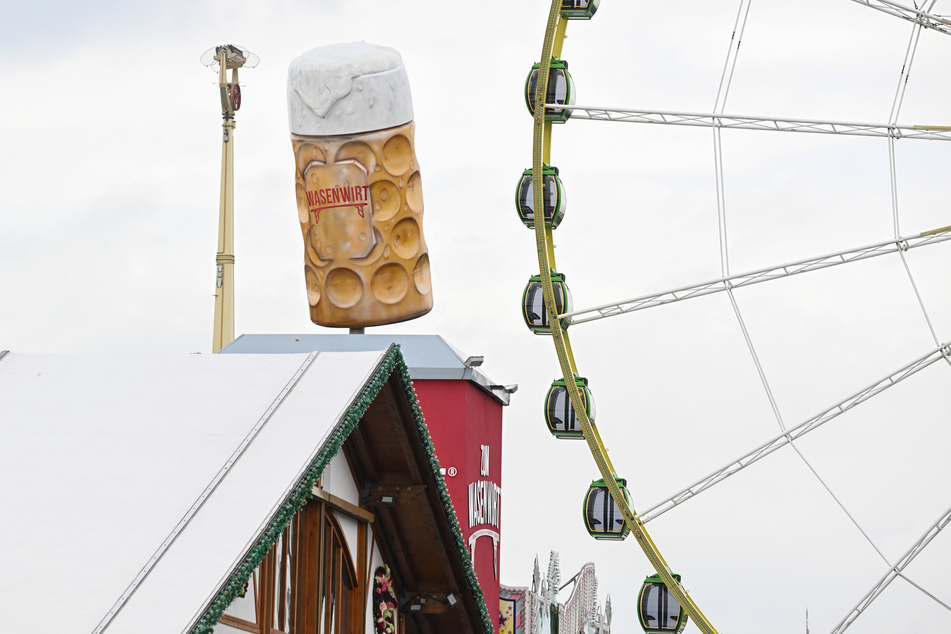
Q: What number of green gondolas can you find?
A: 7